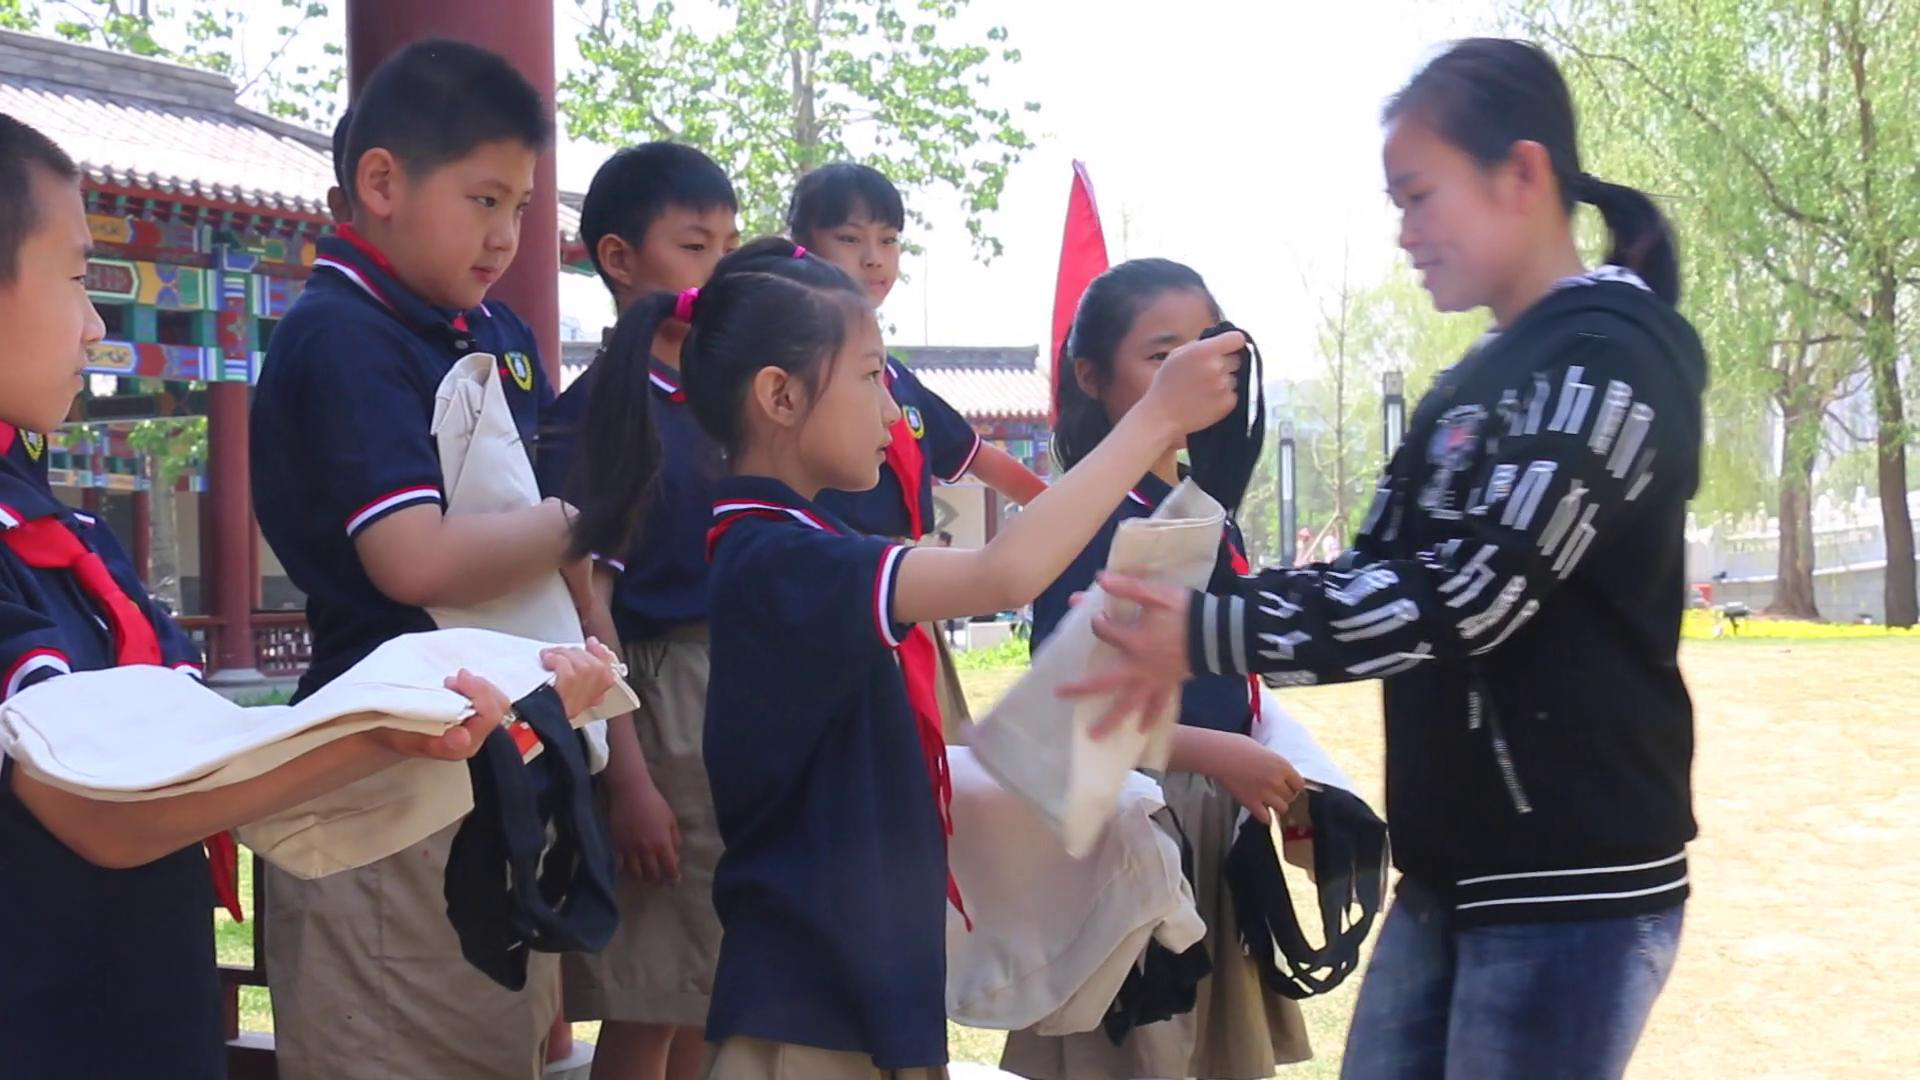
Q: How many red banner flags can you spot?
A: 1